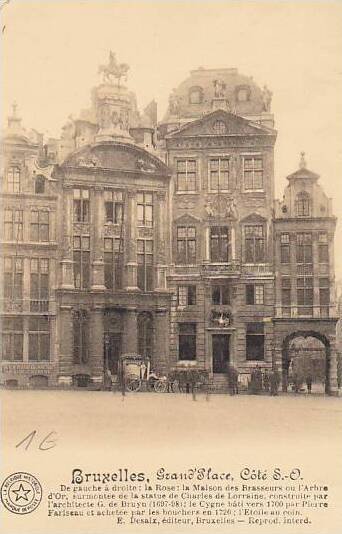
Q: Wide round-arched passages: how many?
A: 1